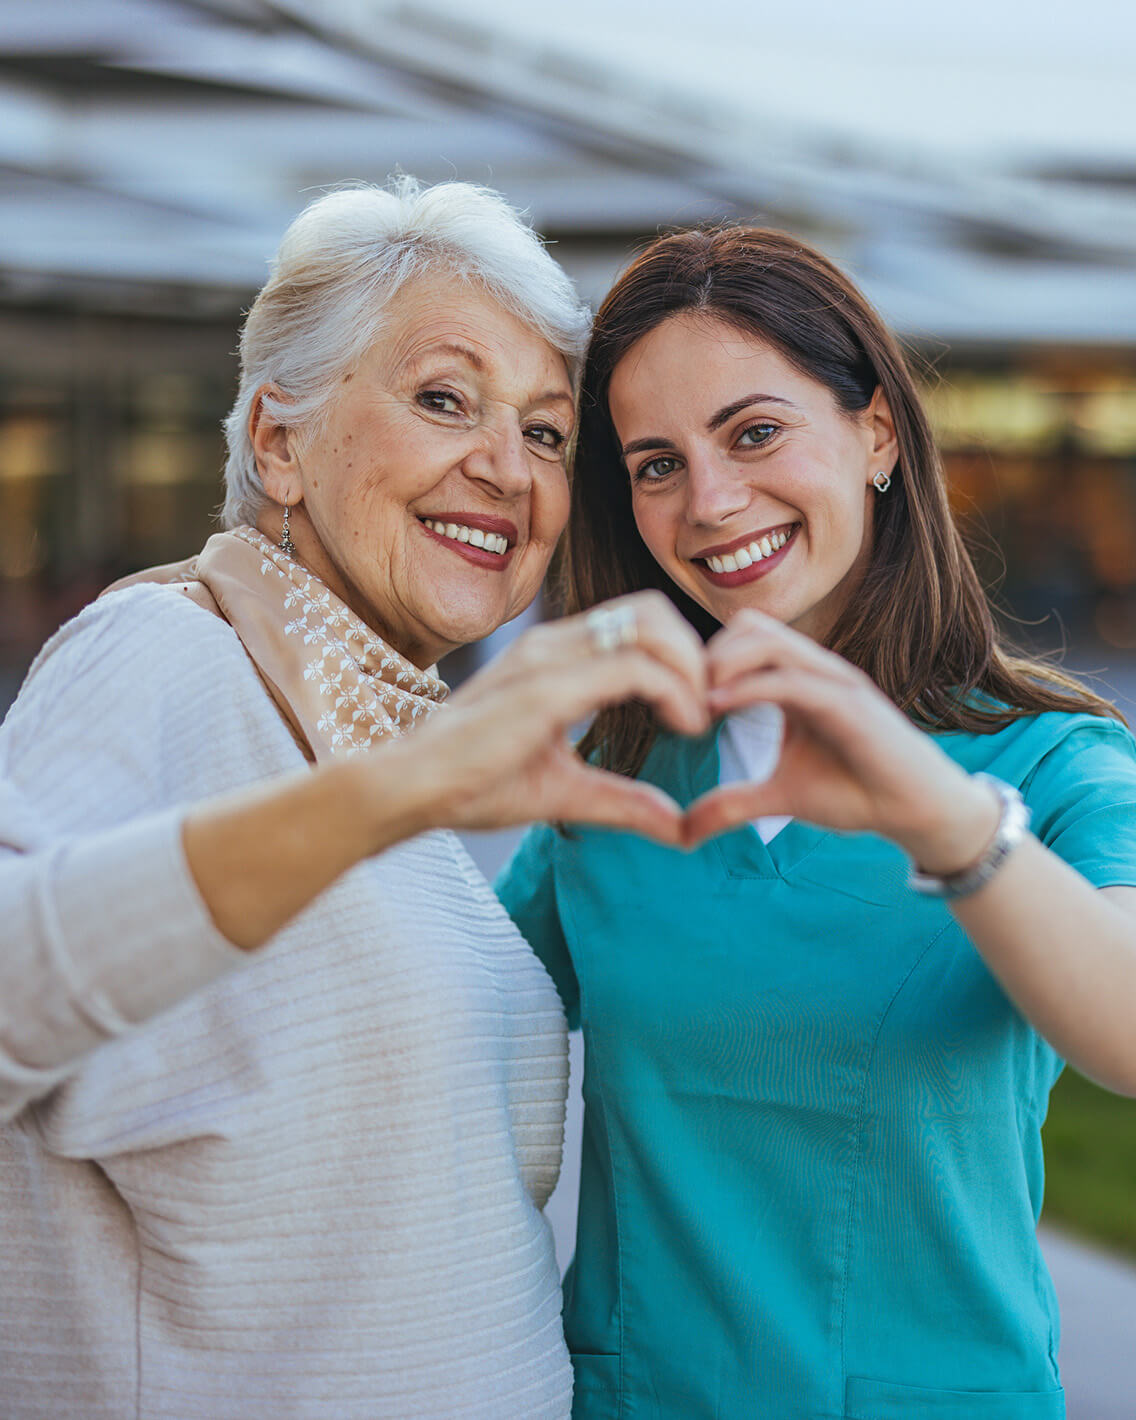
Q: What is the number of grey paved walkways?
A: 1